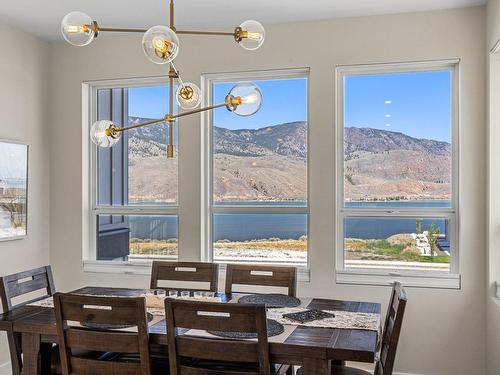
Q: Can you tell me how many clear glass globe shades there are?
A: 6